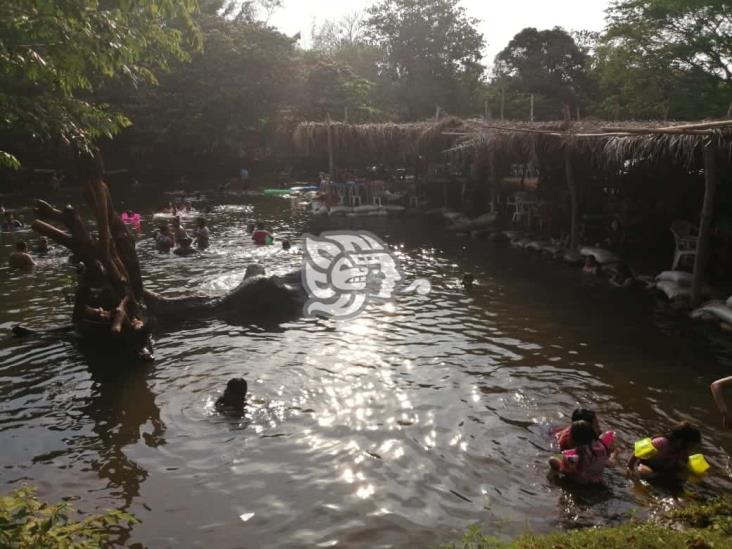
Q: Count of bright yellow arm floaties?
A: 2